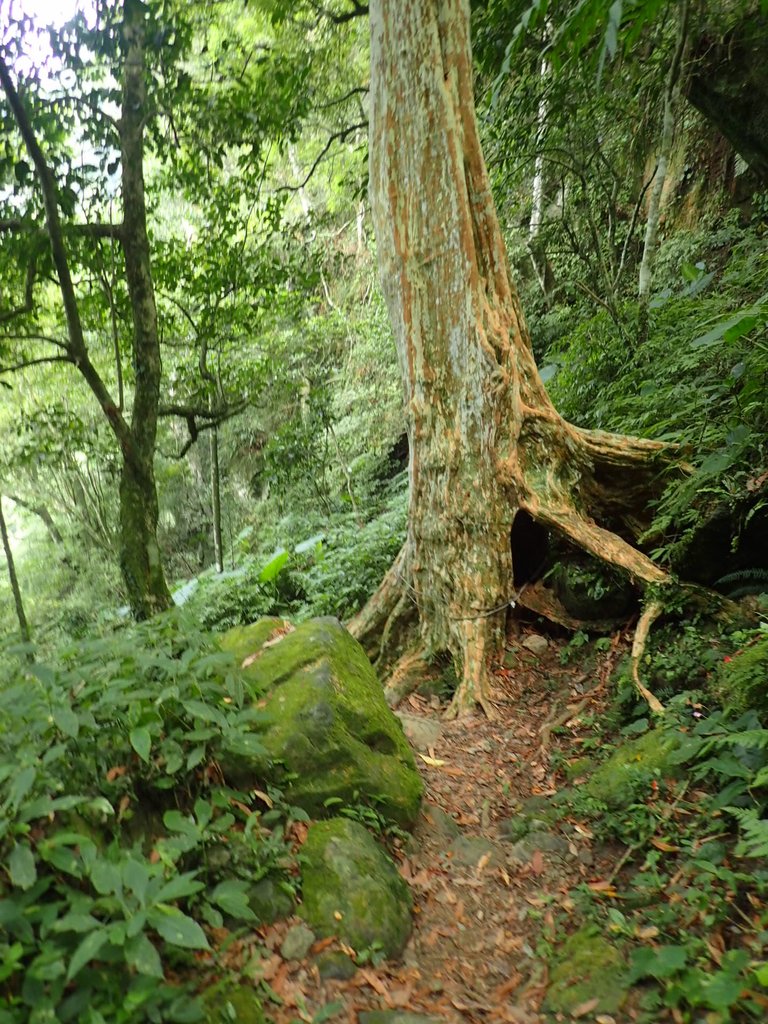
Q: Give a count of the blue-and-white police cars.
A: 0